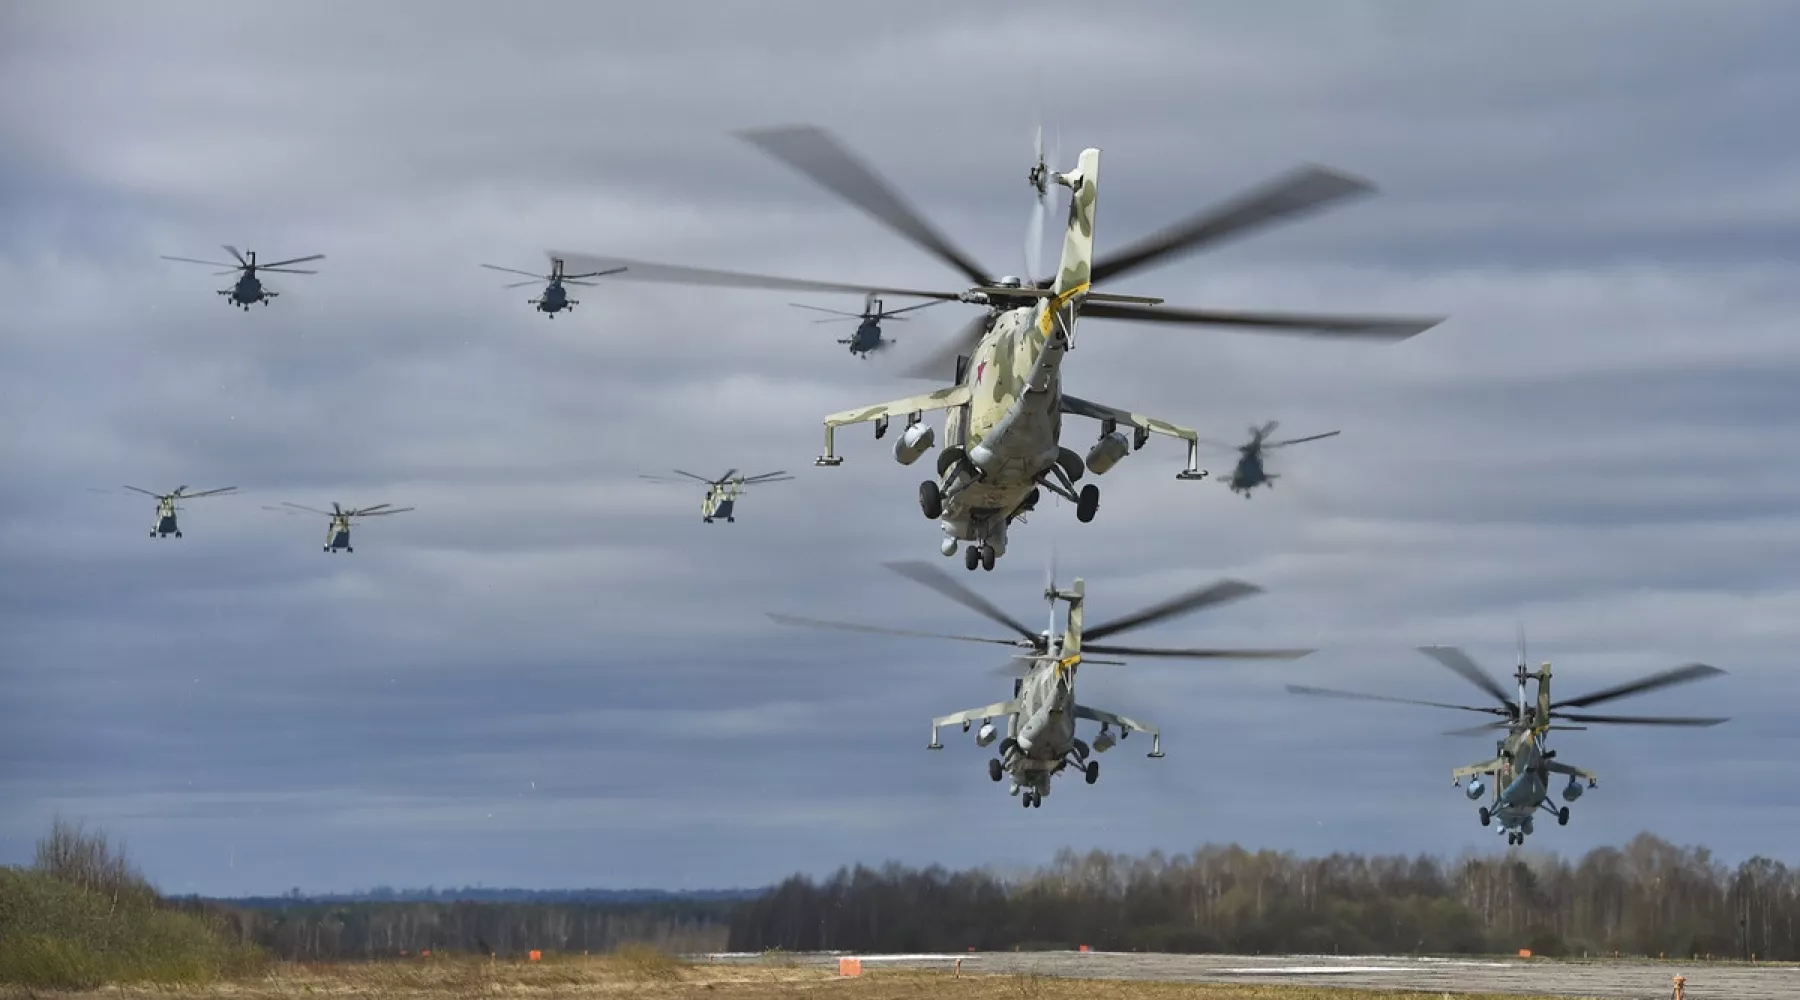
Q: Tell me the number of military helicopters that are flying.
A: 10